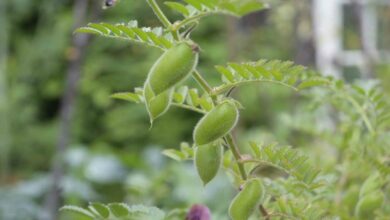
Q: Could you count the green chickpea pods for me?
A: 5